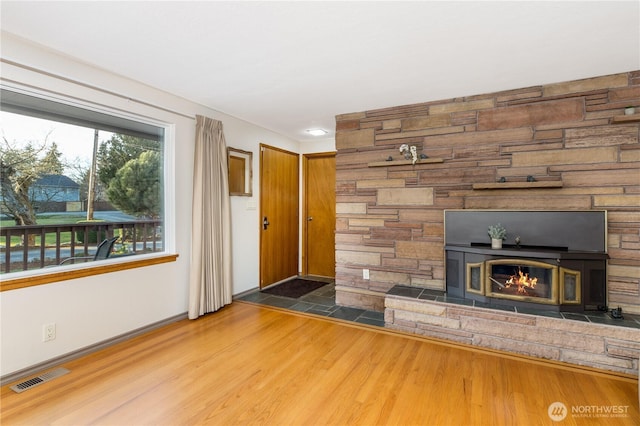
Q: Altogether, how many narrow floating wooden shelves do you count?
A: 3